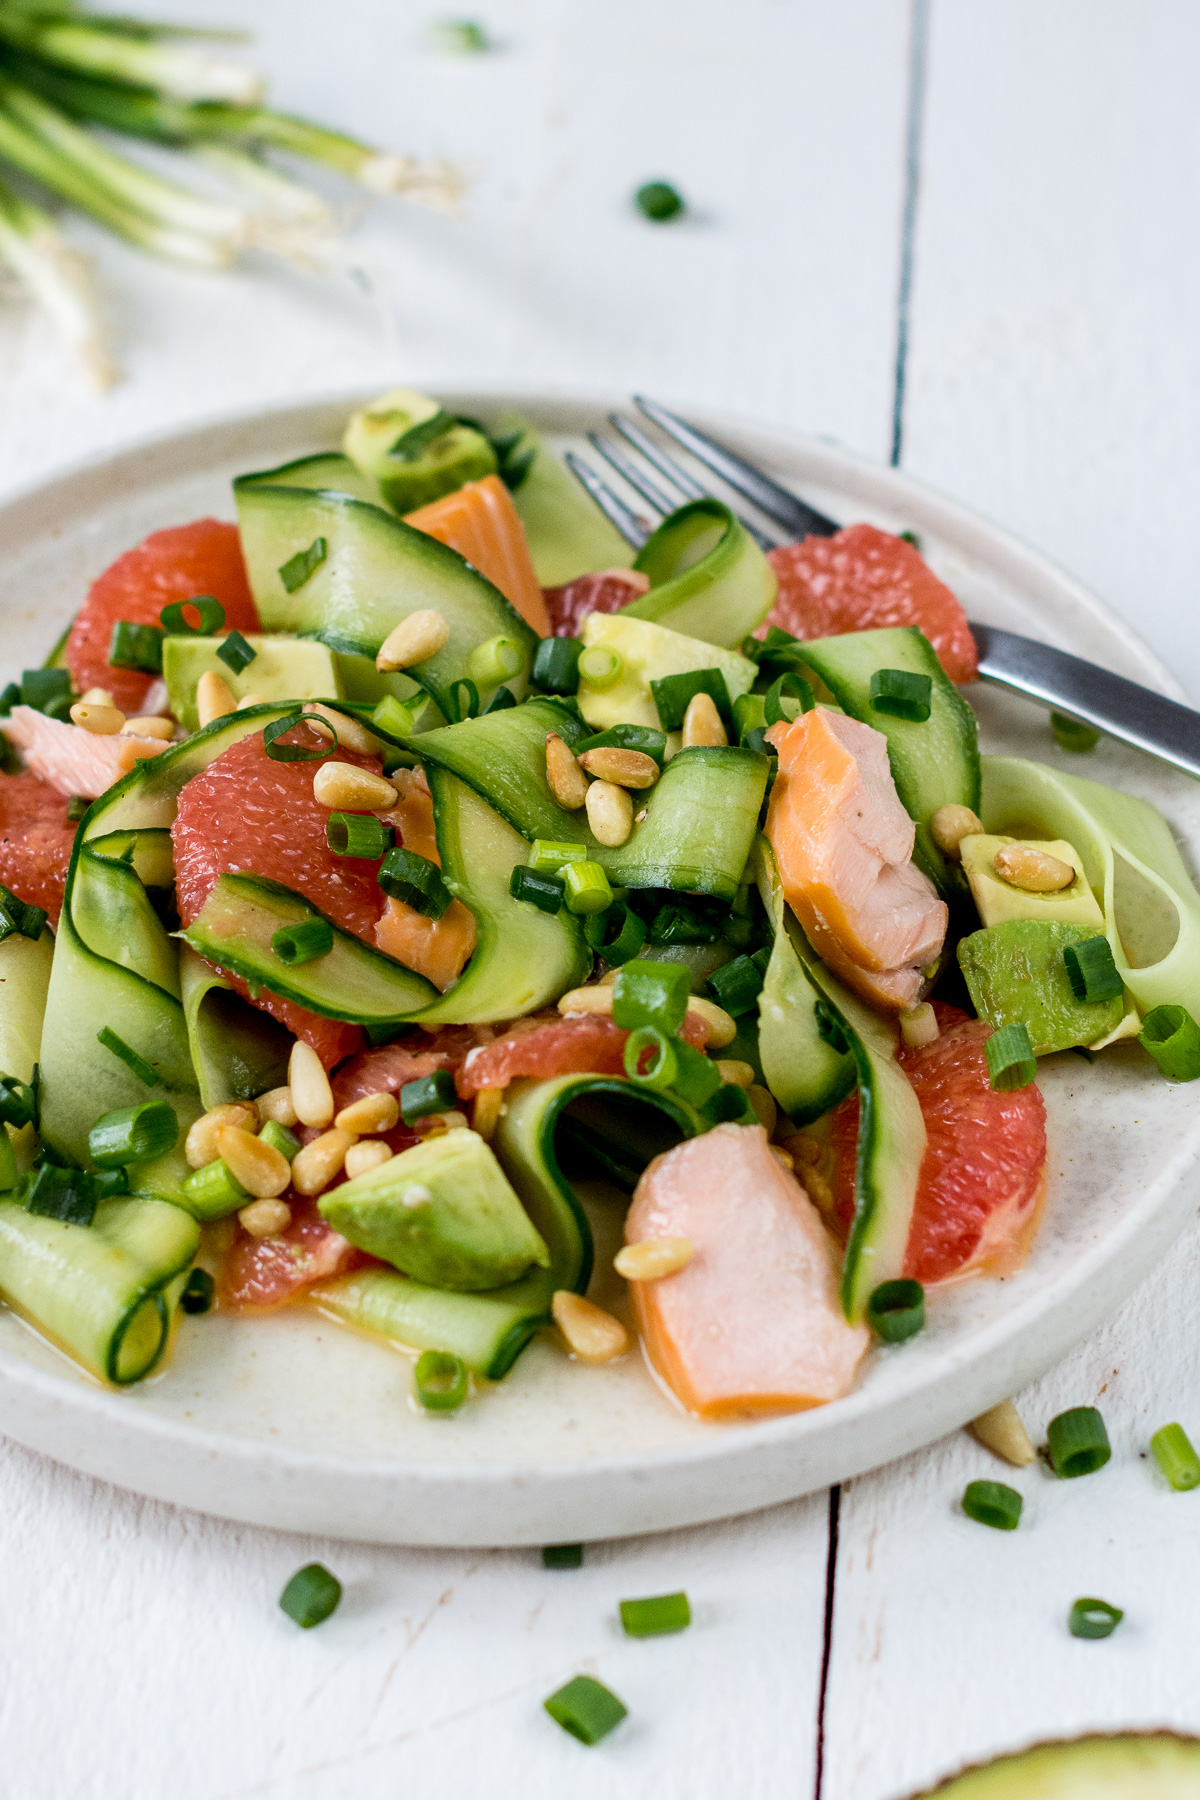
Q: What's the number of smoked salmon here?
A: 5